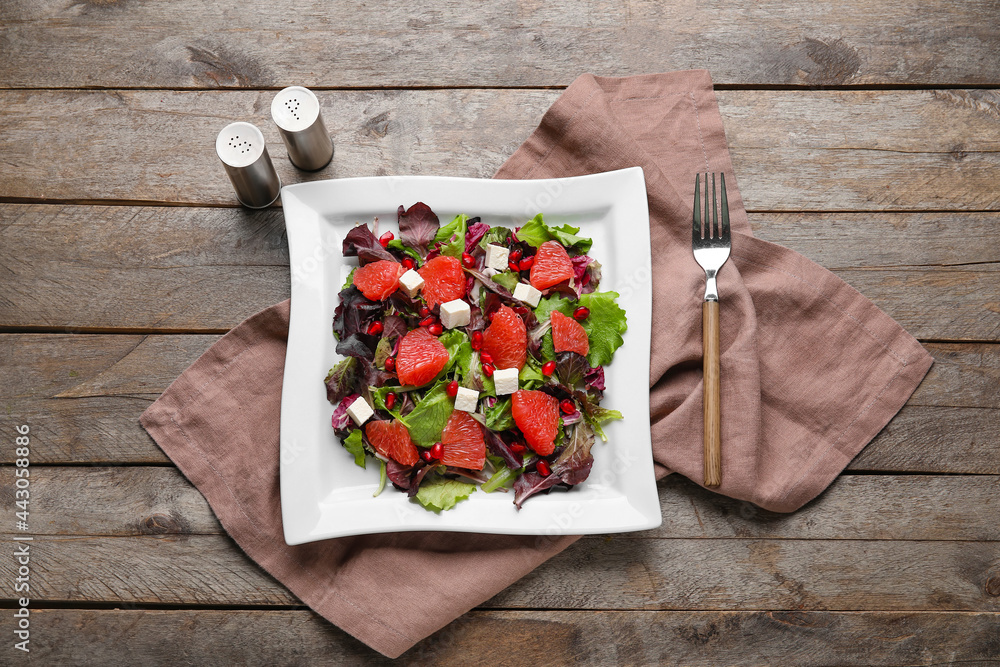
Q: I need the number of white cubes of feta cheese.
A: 7